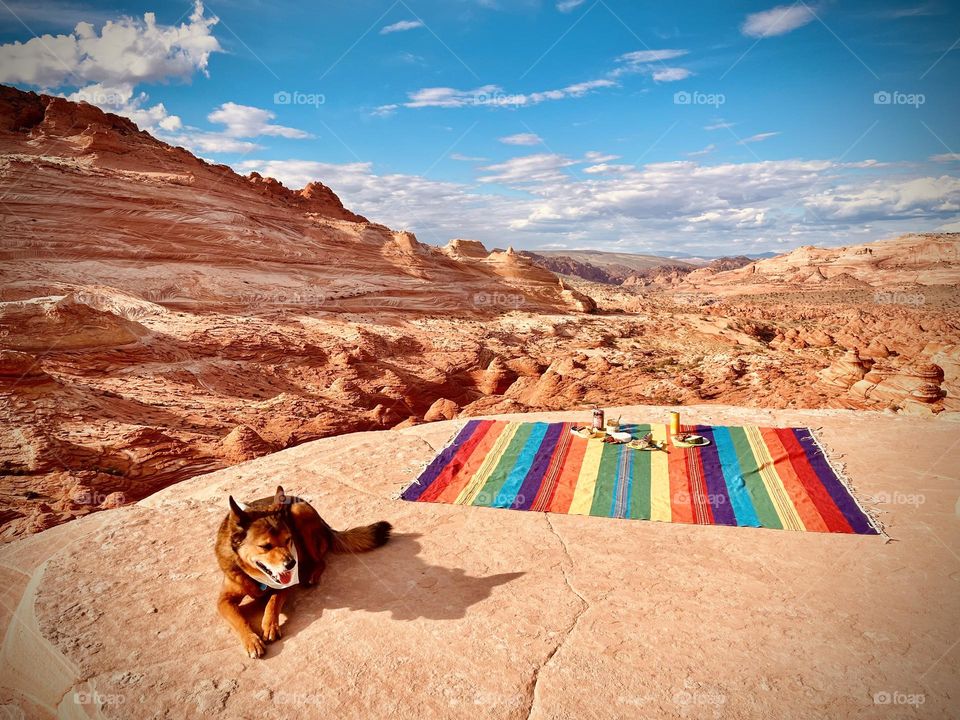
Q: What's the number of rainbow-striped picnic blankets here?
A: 1